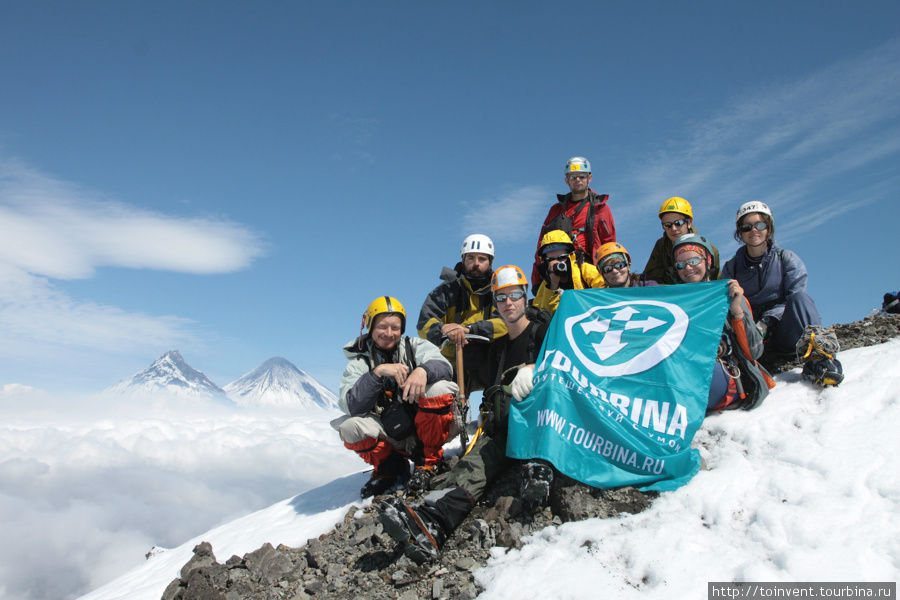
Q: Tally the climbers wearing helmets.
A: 9